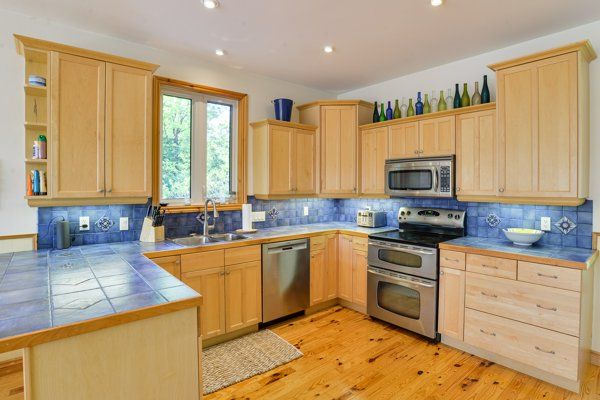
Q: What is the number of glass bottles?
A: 15